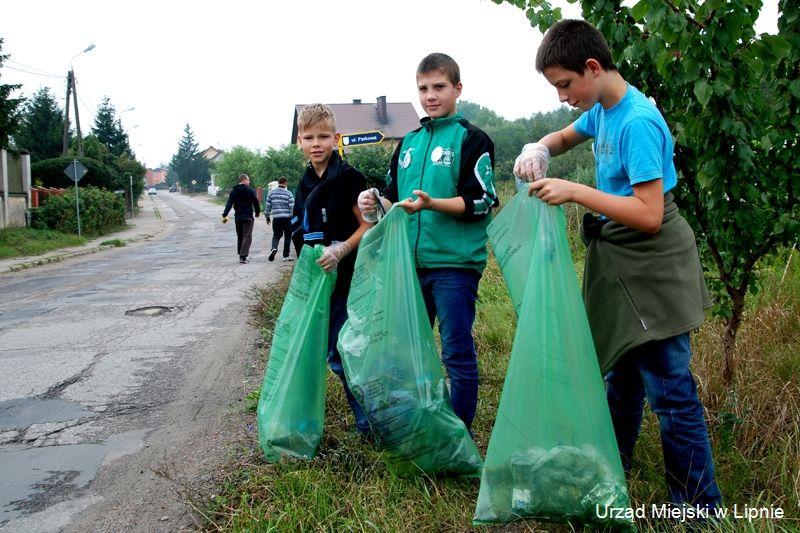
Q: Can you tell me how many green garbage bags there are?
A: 3